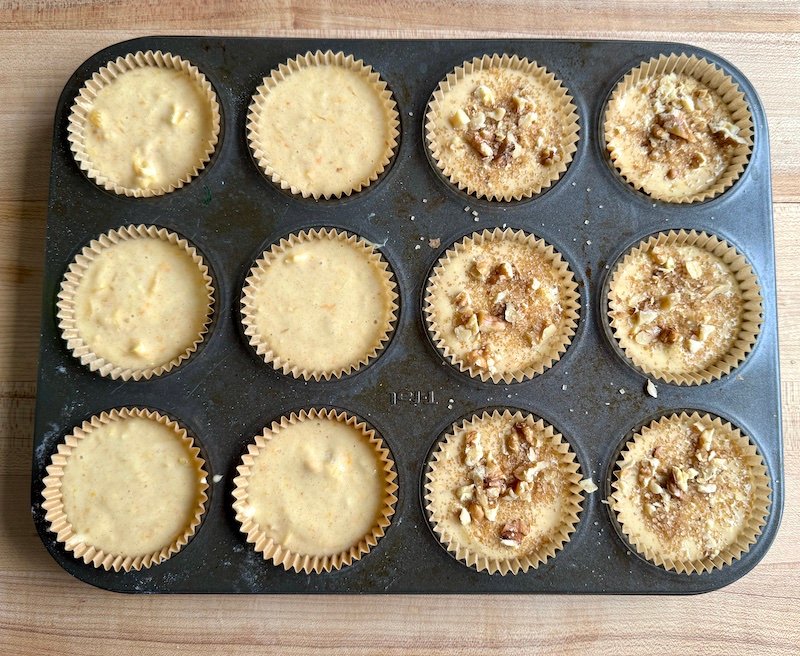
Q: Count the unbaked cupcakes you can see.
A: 12